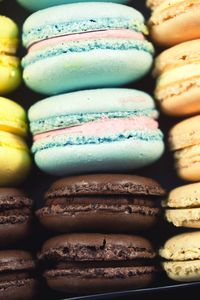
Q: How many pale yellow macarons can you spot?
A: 2